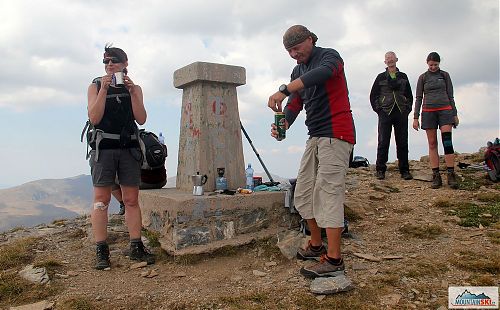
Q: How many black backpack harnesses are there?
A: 1